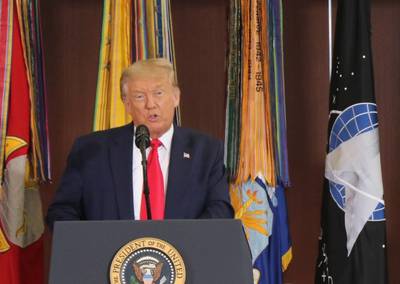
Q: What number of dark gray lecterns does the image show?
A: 1